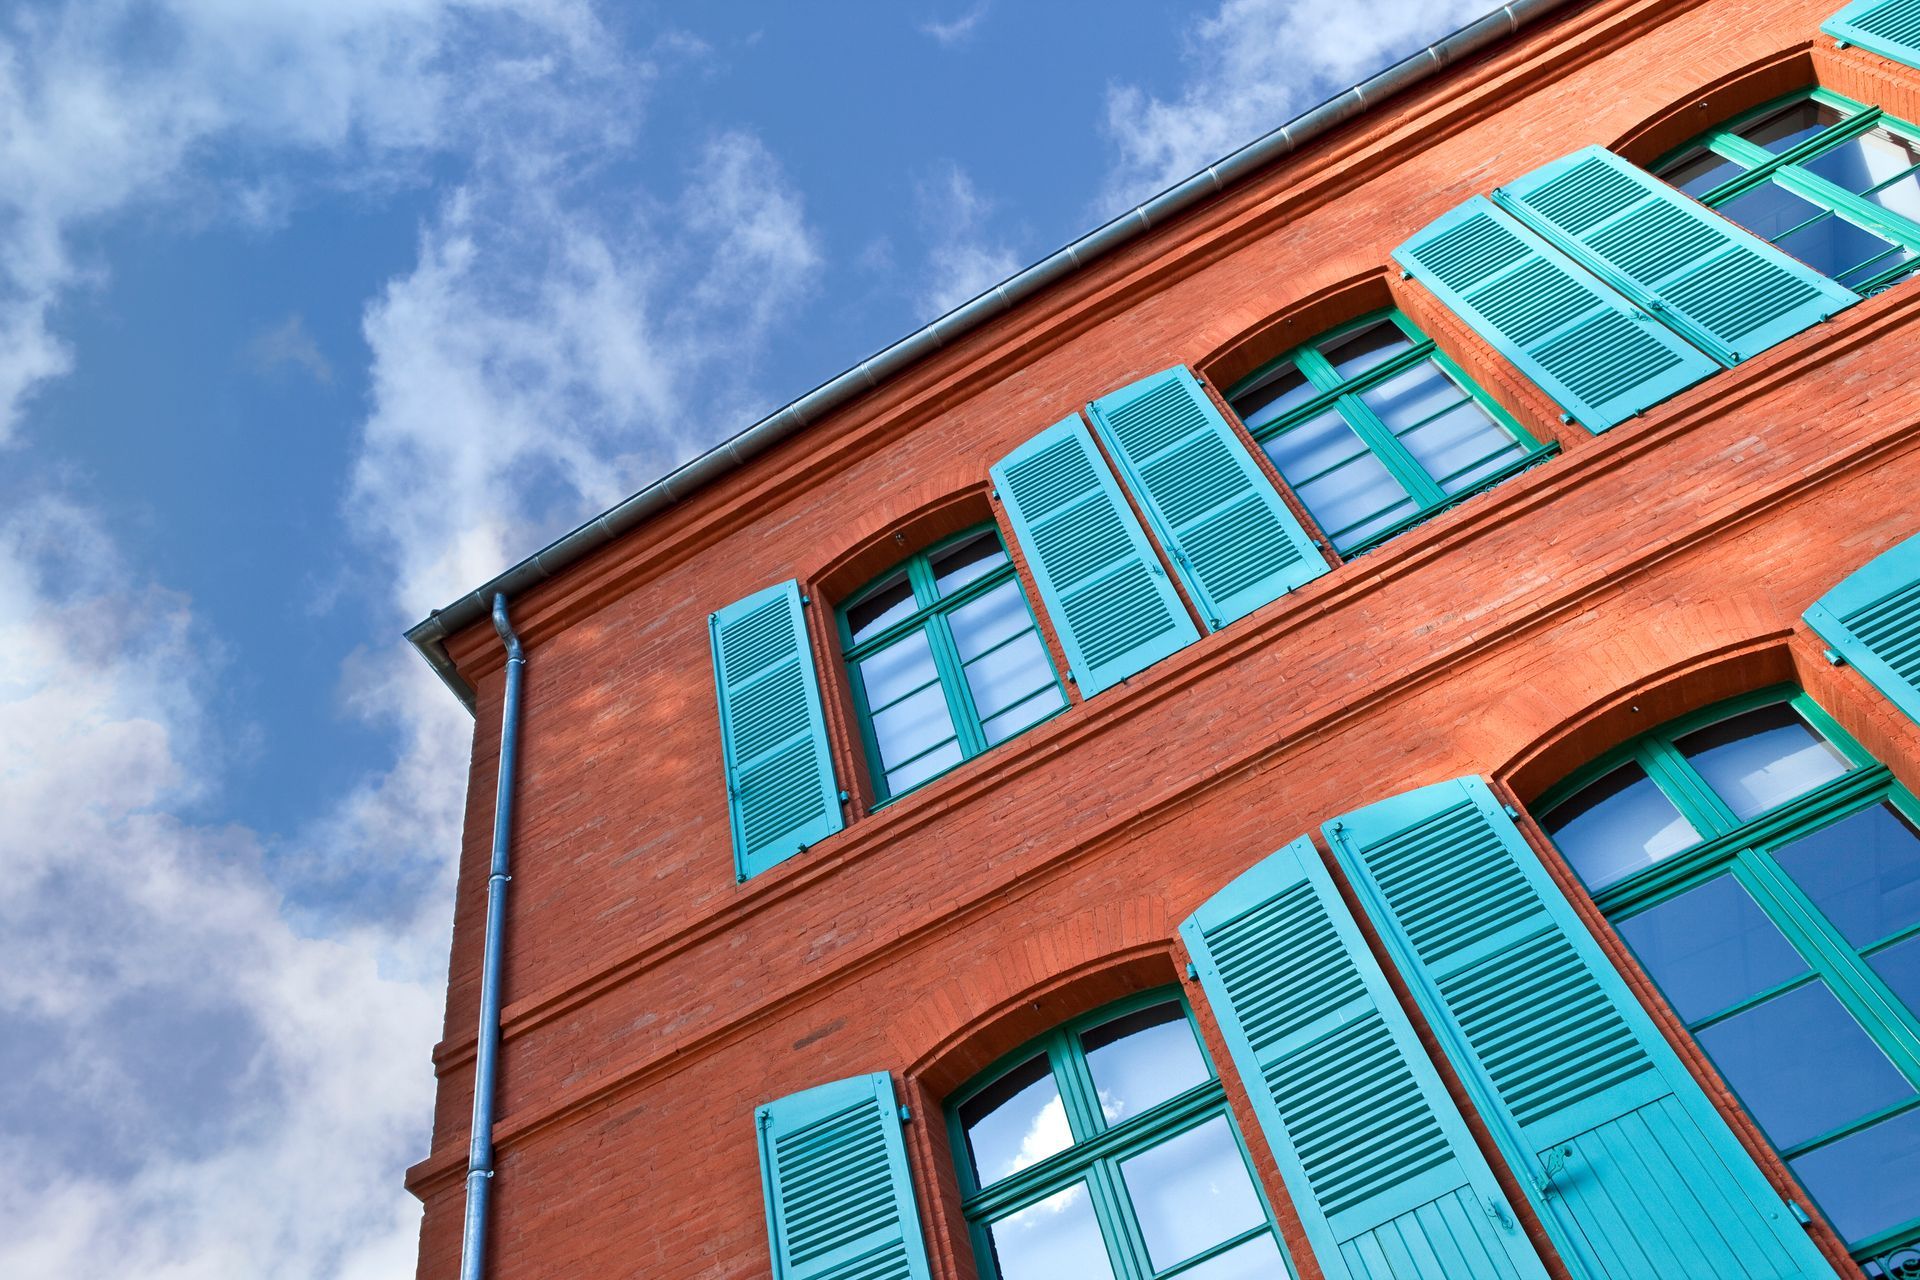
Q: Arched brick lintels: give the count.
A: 5